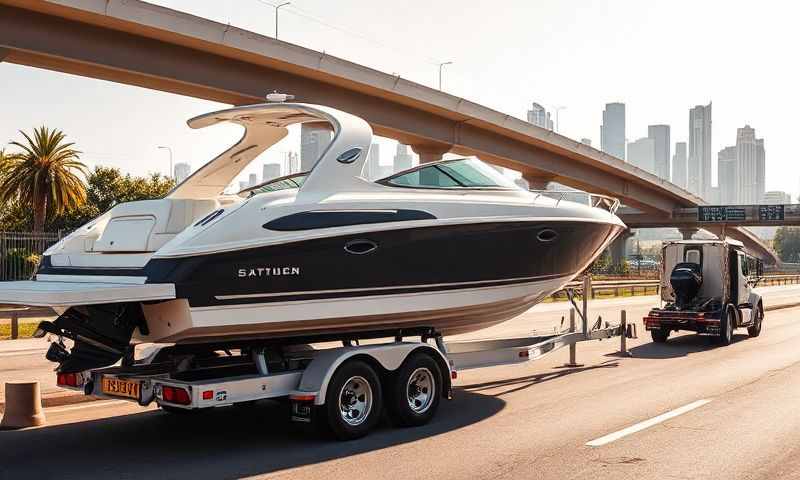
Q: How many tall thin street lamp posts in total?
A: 4